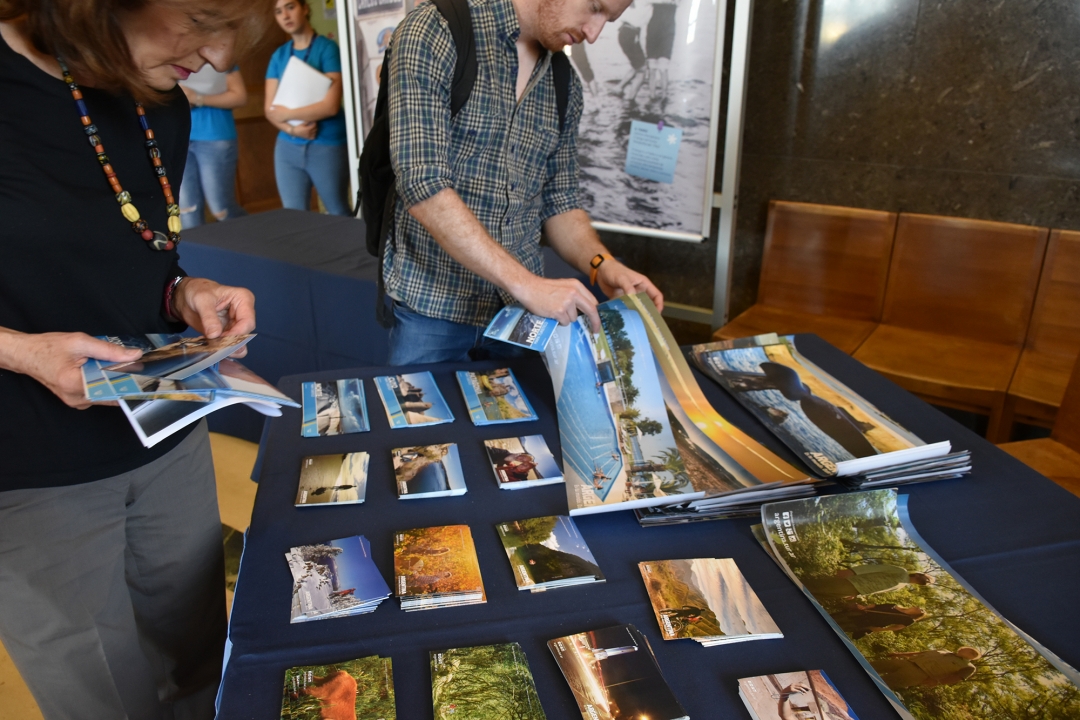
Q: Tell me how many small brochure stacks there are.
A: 14